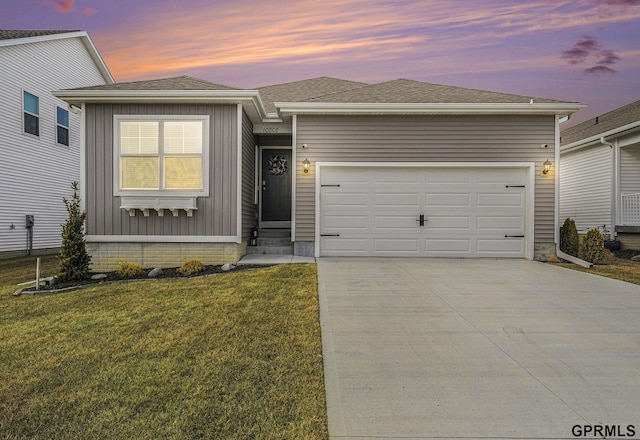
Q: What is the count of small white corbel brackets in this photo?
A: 5